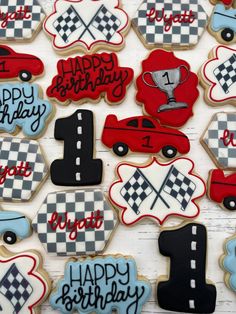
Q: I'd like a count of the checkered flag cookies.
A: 4